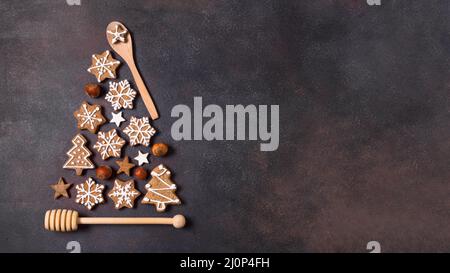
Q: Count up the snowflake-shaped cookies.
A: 7